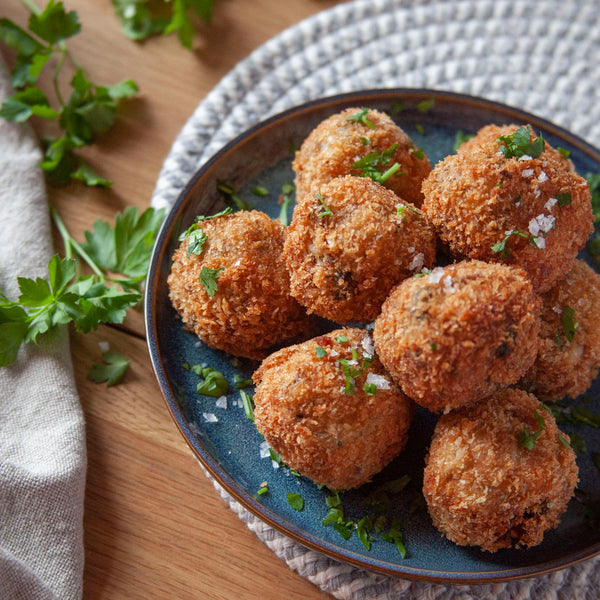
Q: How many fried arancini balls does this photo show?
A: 9